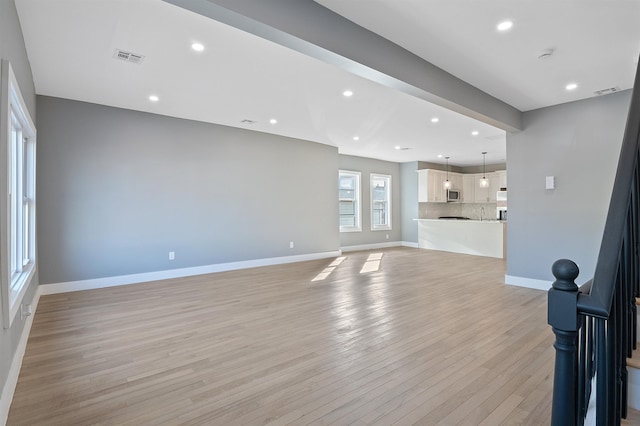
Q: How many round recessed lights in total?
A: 11